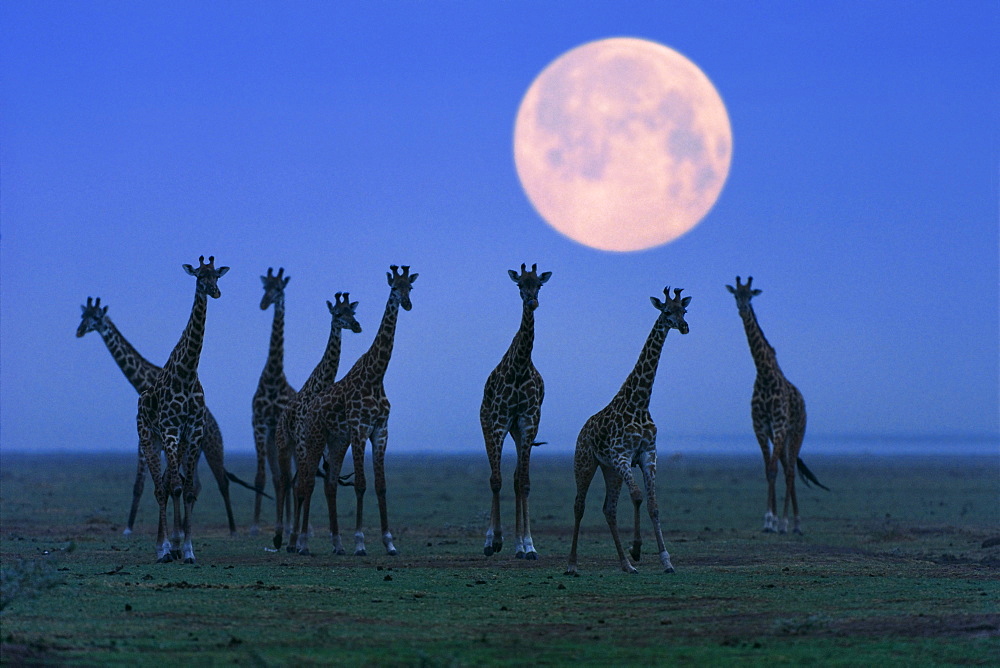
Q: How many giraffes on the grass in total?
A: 8